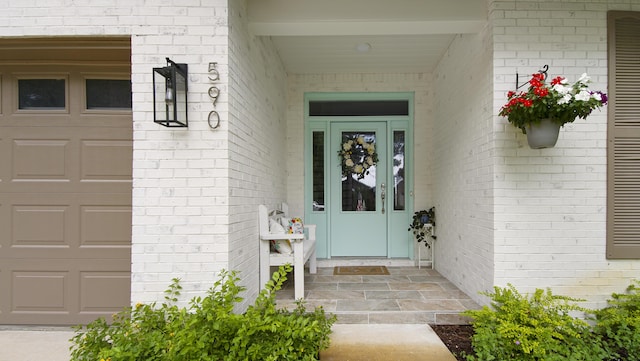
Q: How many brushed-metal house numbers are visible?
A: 3